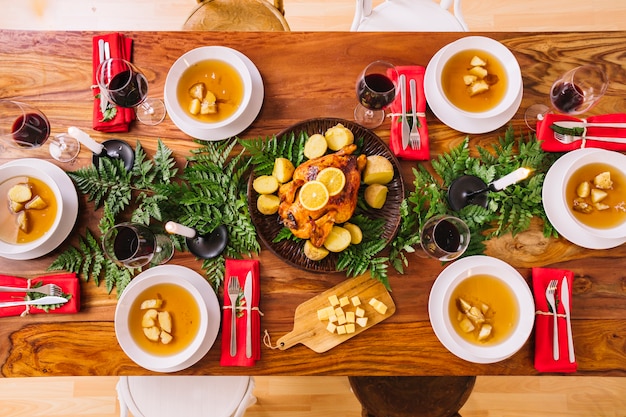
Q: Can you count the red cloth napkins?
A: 6